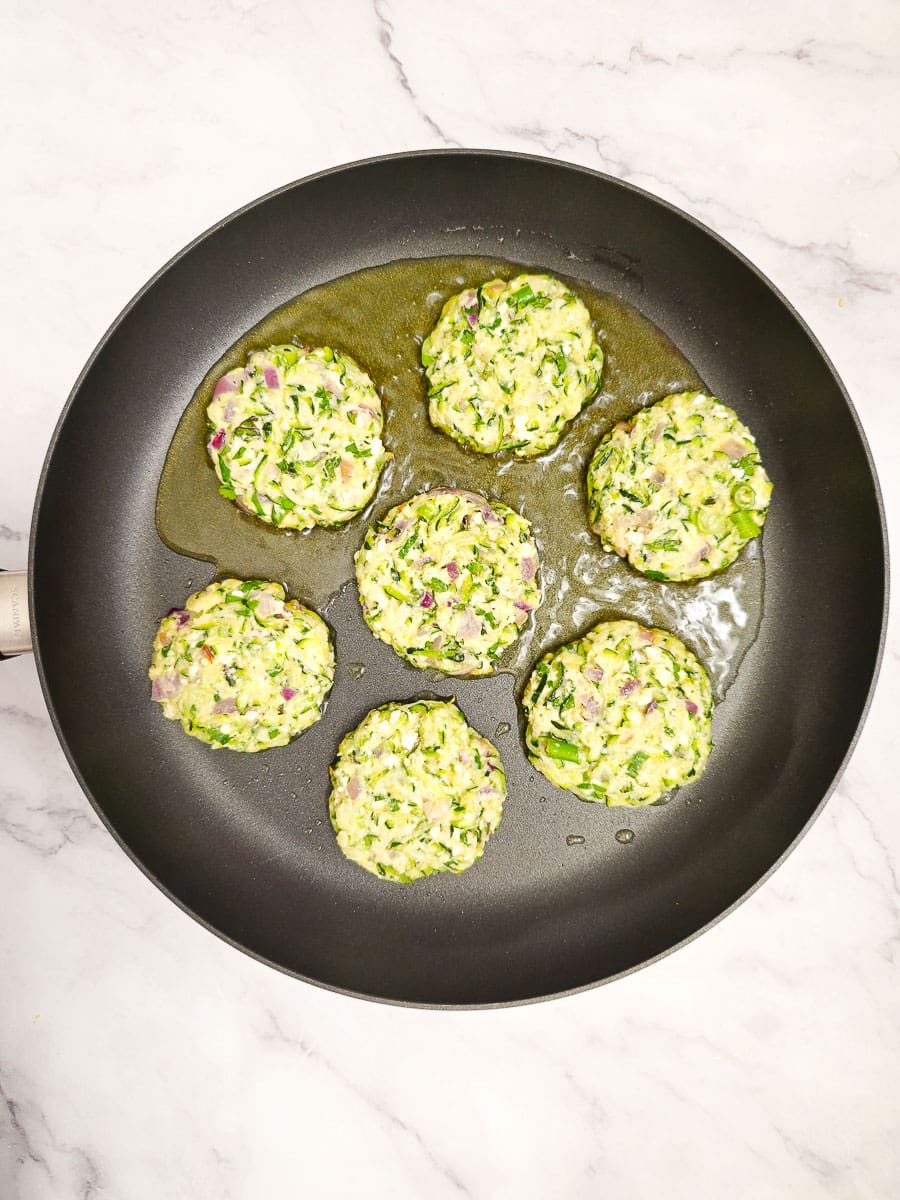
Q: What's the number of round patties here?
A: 7